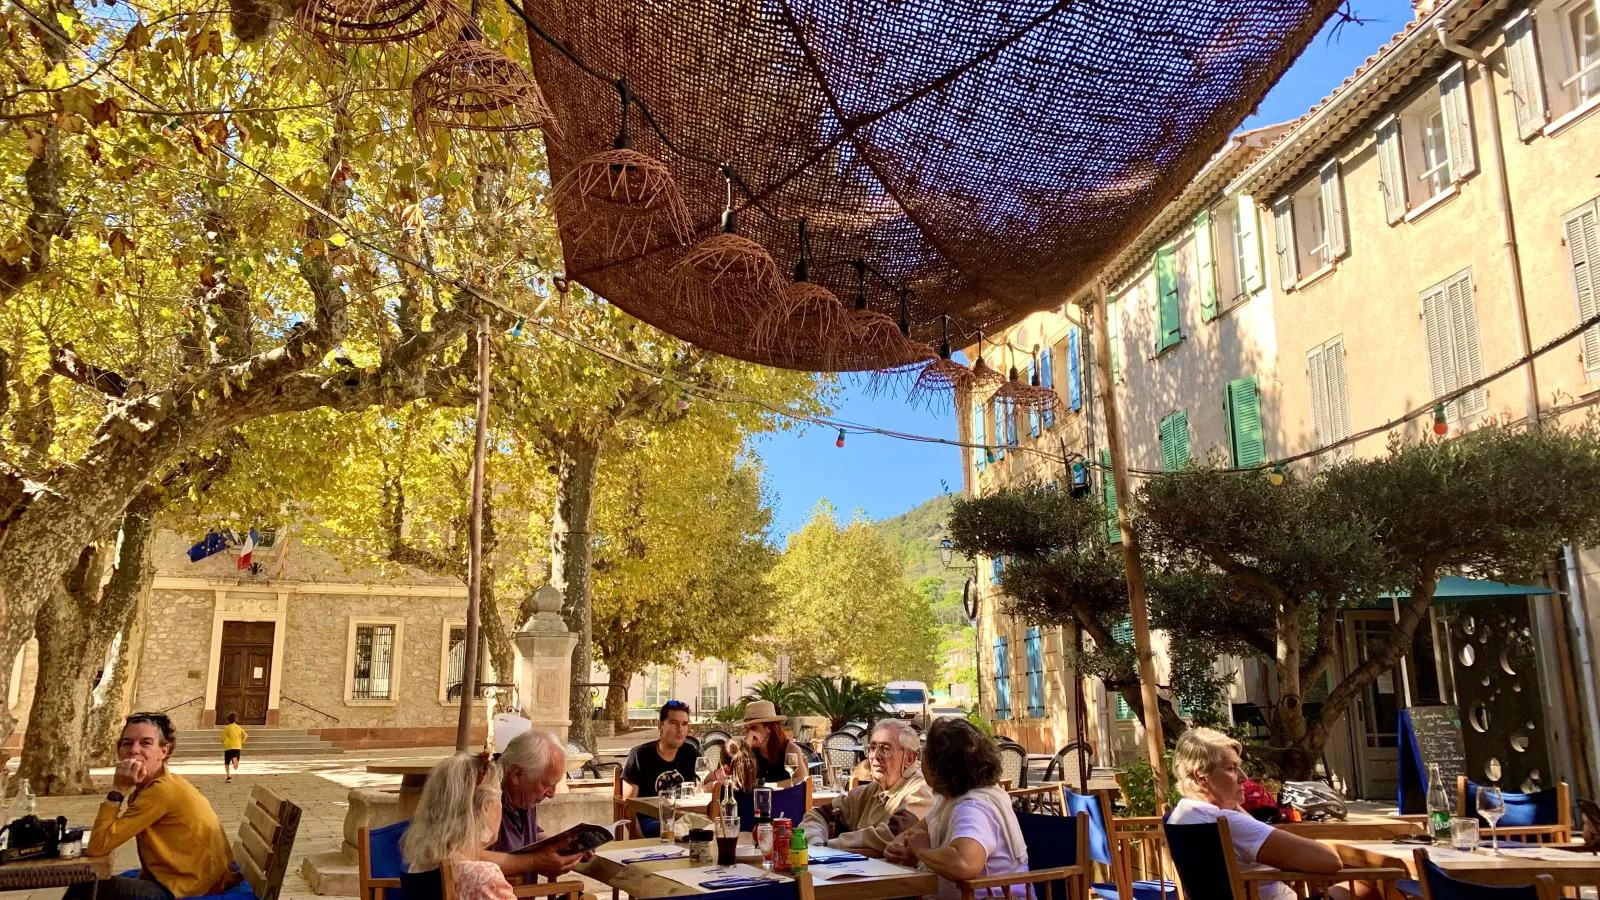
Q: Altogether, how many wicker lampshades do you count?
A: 11